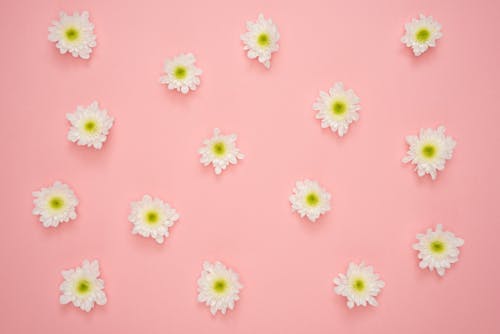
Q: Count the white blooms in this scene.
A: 15